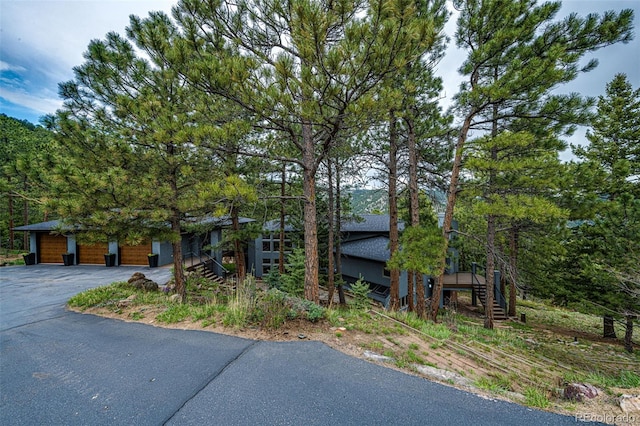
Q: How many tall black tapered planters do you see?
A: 4